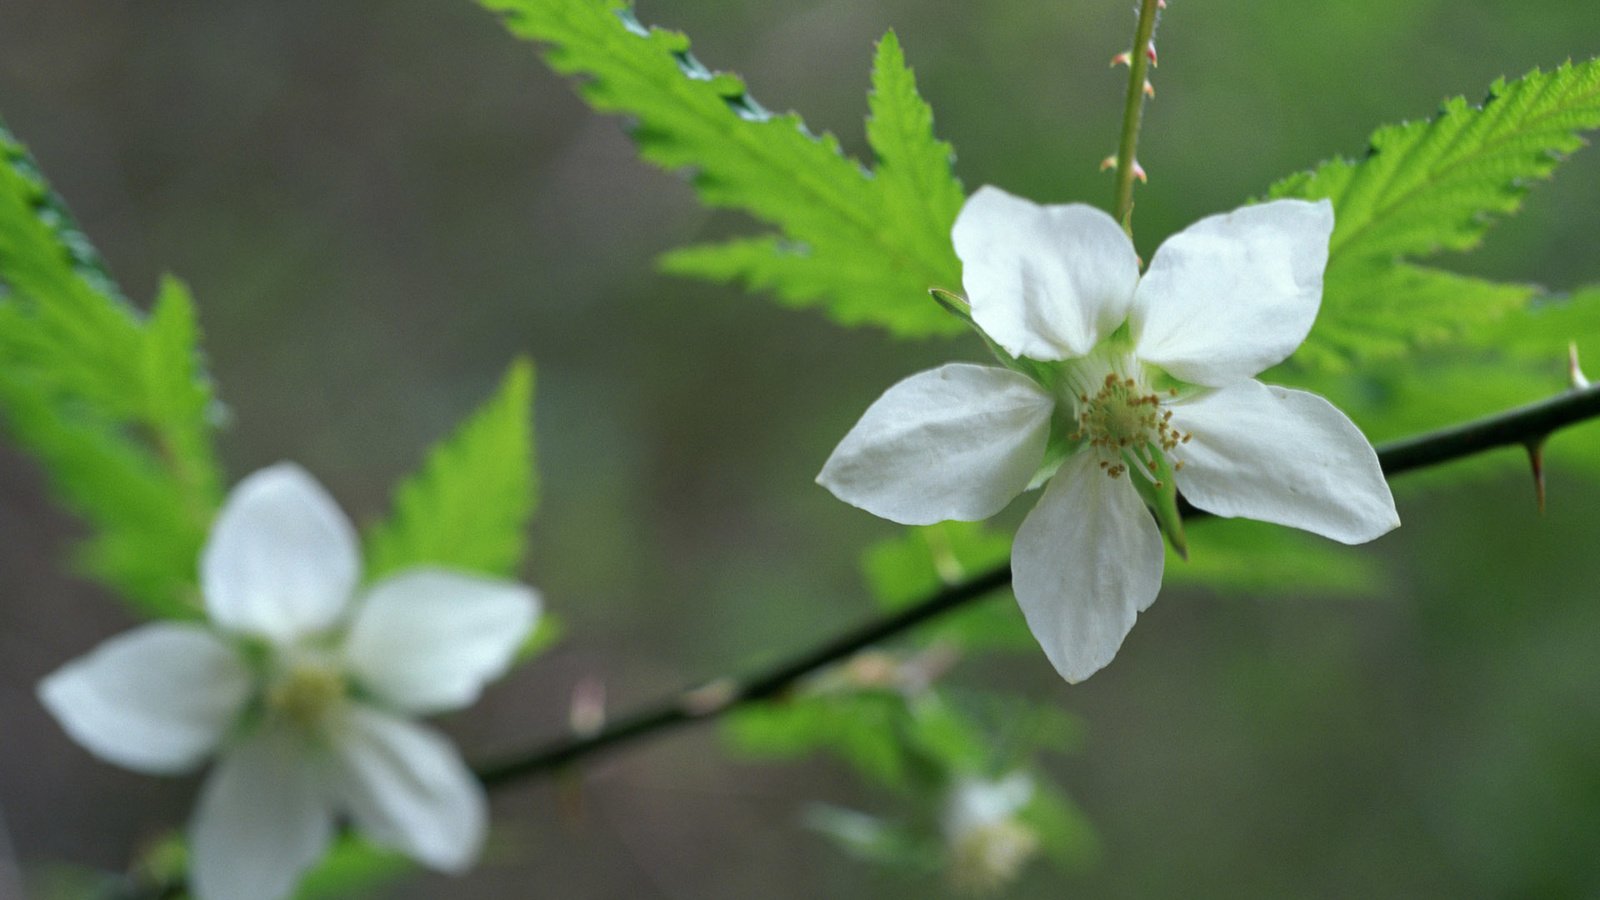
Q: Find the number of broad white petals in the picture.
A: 10